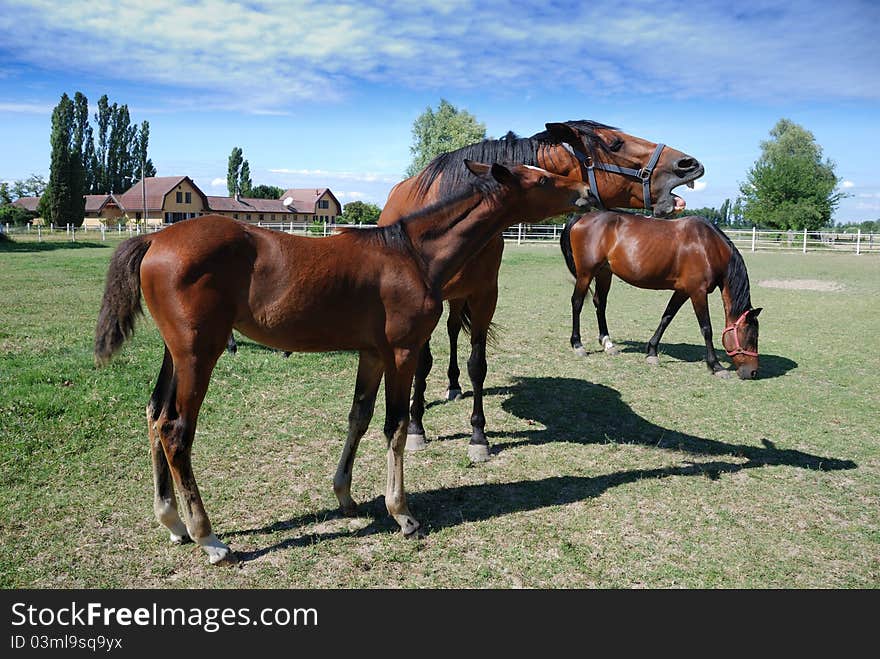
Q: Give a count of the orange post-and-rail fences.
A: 0